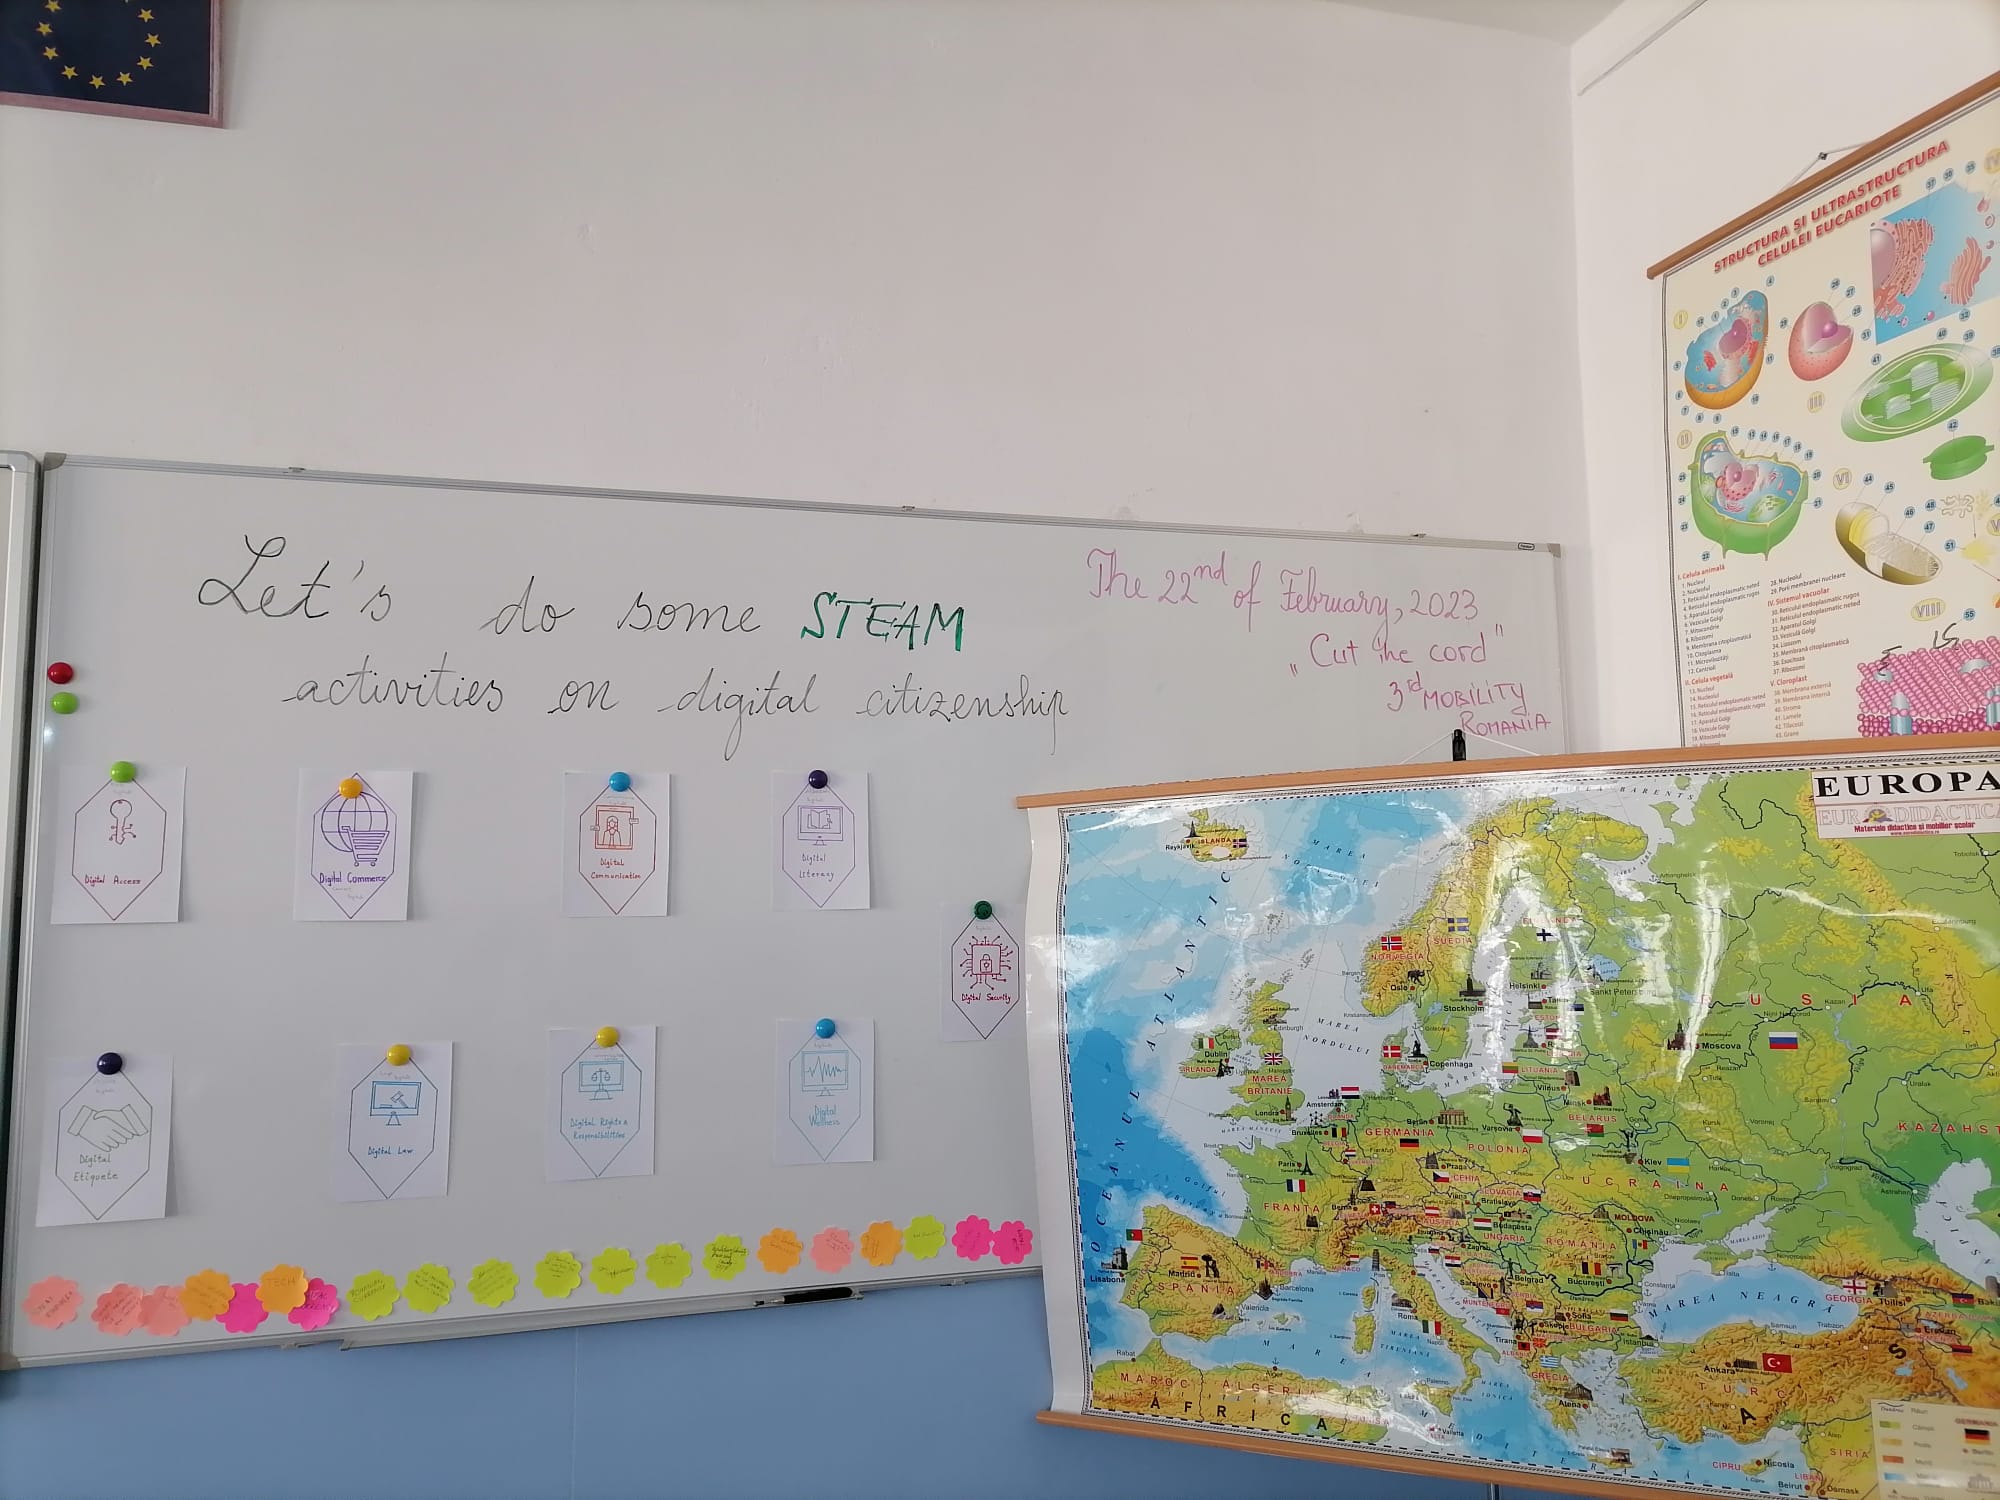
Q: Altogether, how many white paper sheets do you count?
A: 9